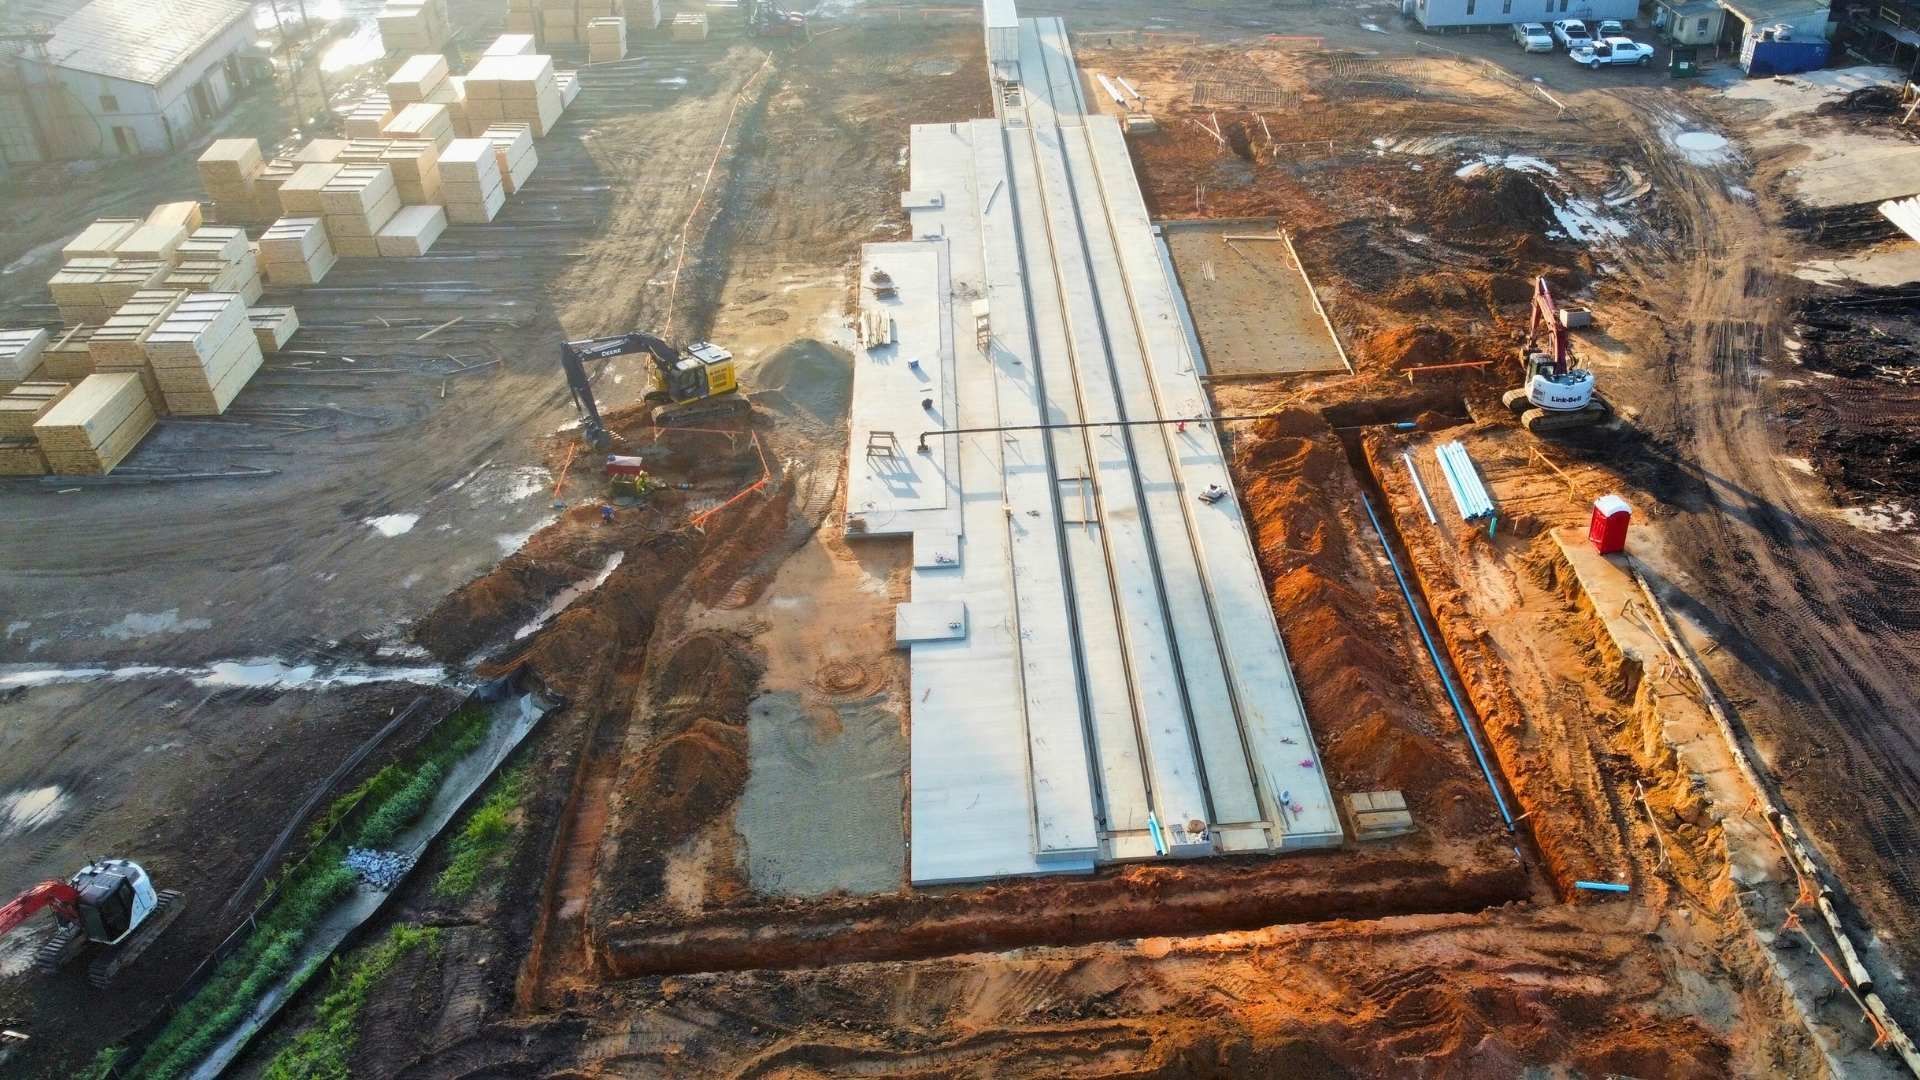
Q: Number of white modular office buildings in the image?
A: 1